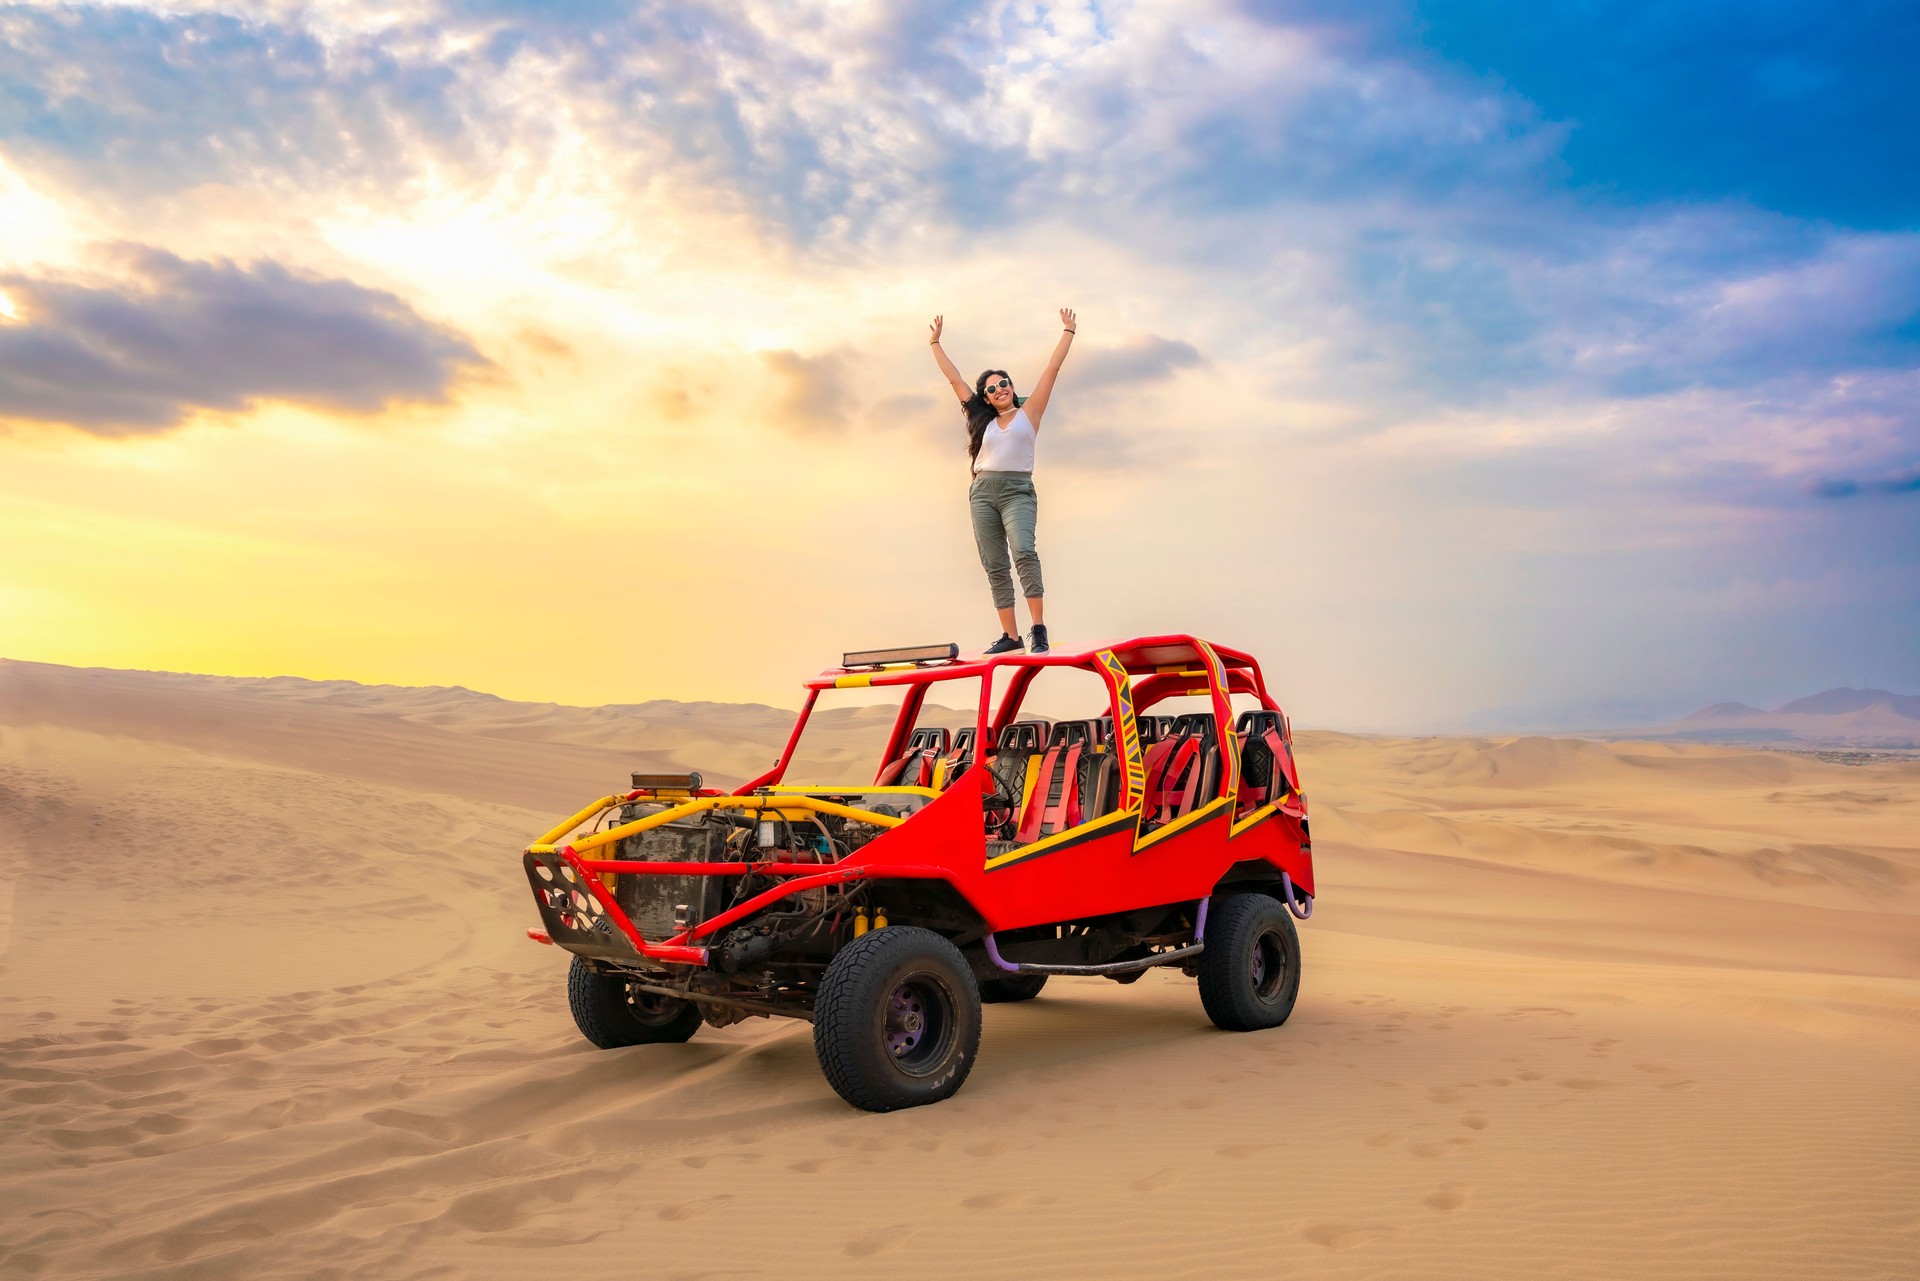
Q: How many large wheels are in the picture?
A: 4